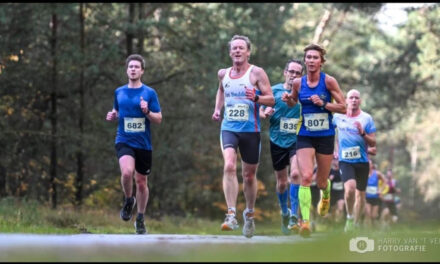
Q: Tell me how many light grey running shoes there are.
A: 2